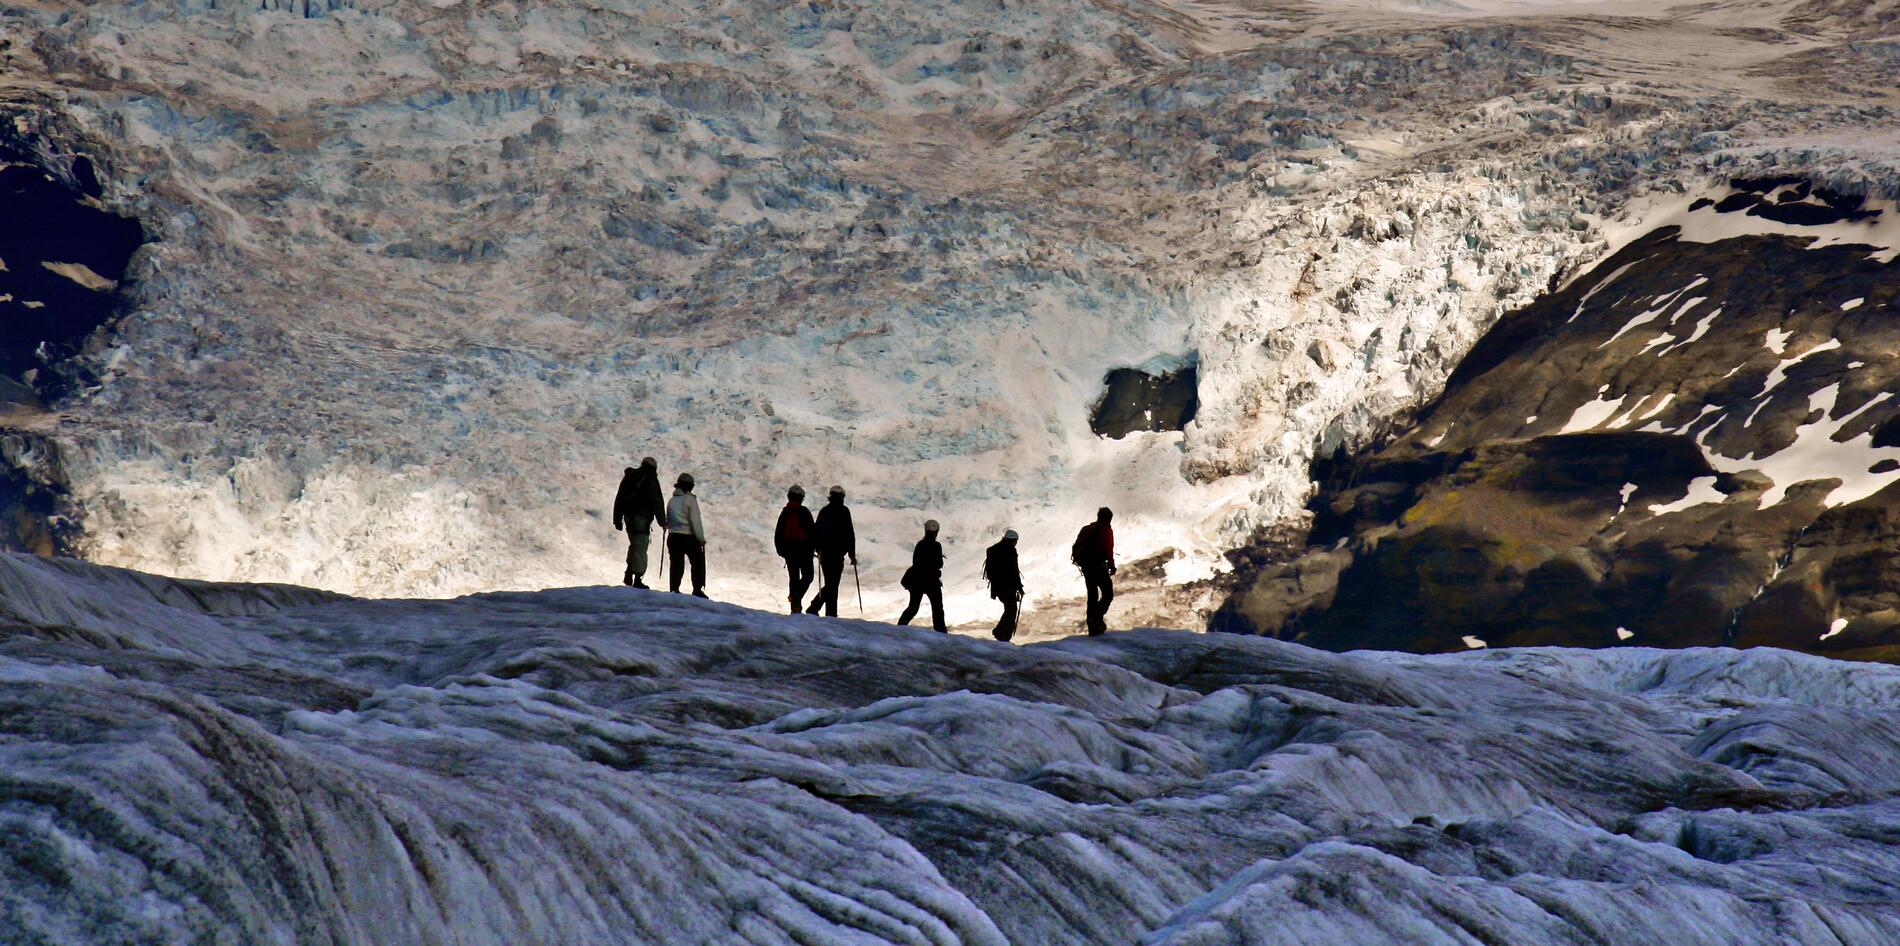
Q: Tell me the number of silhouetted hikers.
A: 7